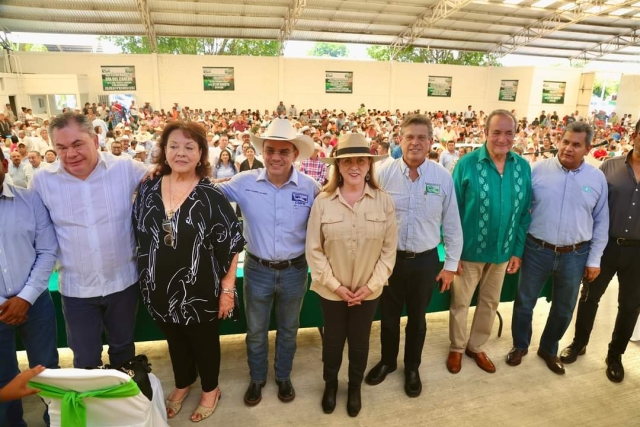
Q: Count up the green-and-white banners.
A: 6